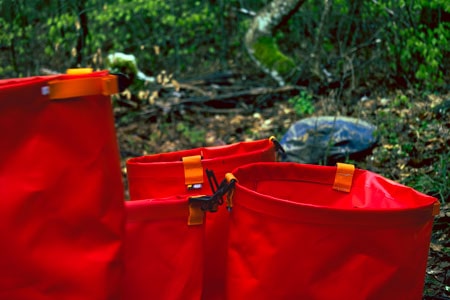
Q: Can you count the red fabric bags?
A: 4